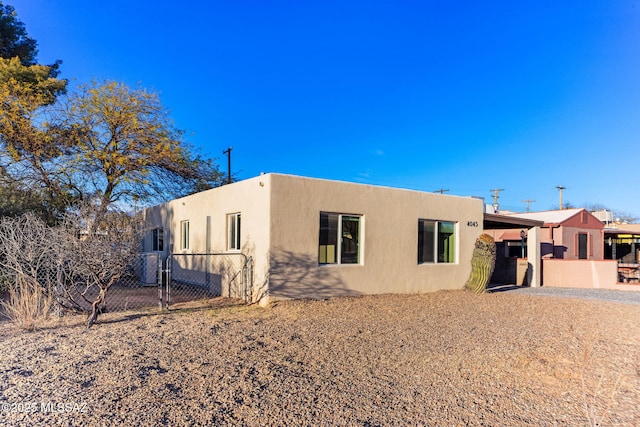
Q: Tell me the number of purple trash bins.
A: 0